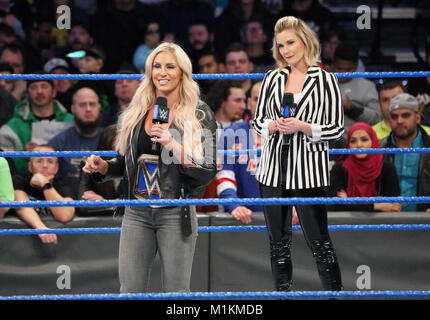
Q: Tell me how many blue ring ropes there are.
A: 5